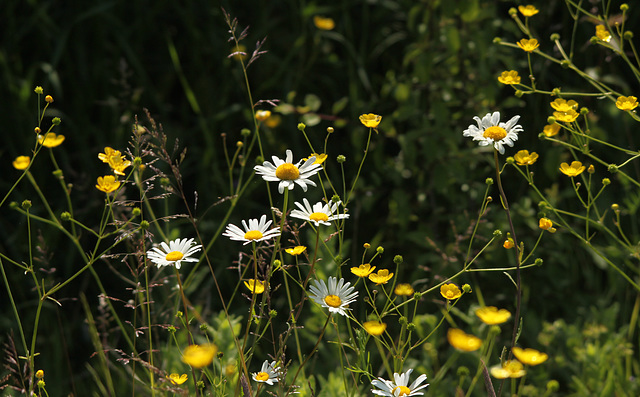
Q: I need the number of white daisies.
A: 8